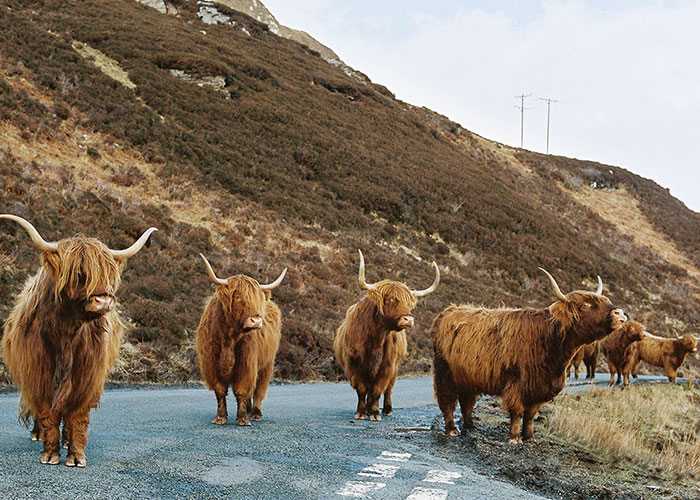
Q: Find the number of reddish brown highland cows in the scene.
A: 7